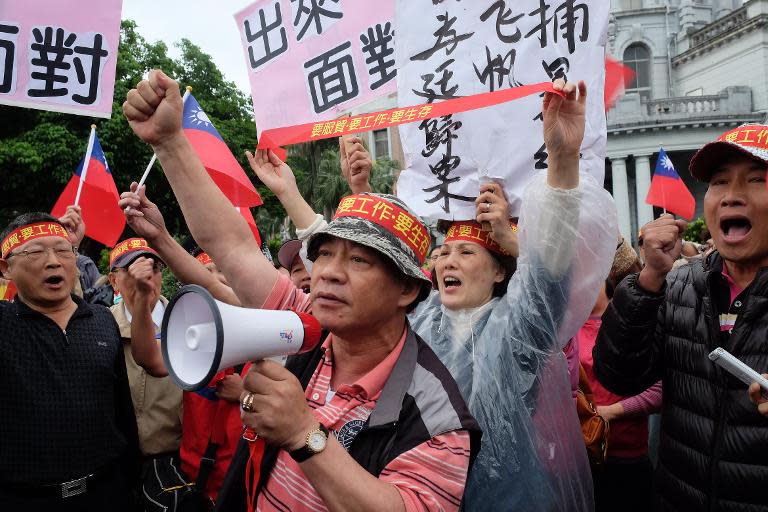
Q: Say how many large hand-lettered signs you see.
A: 3